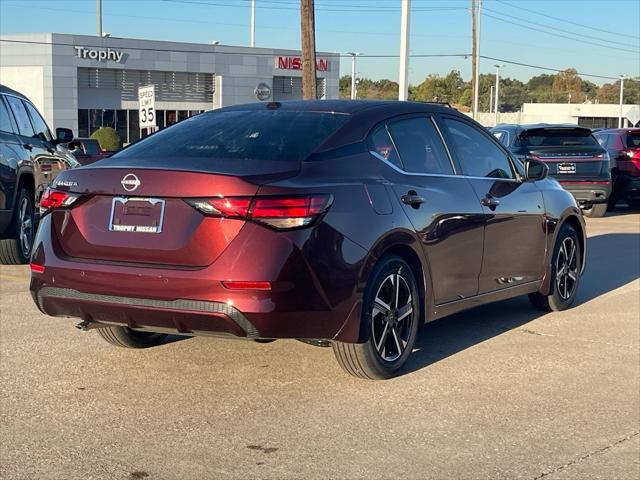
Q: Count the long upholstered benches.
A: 0